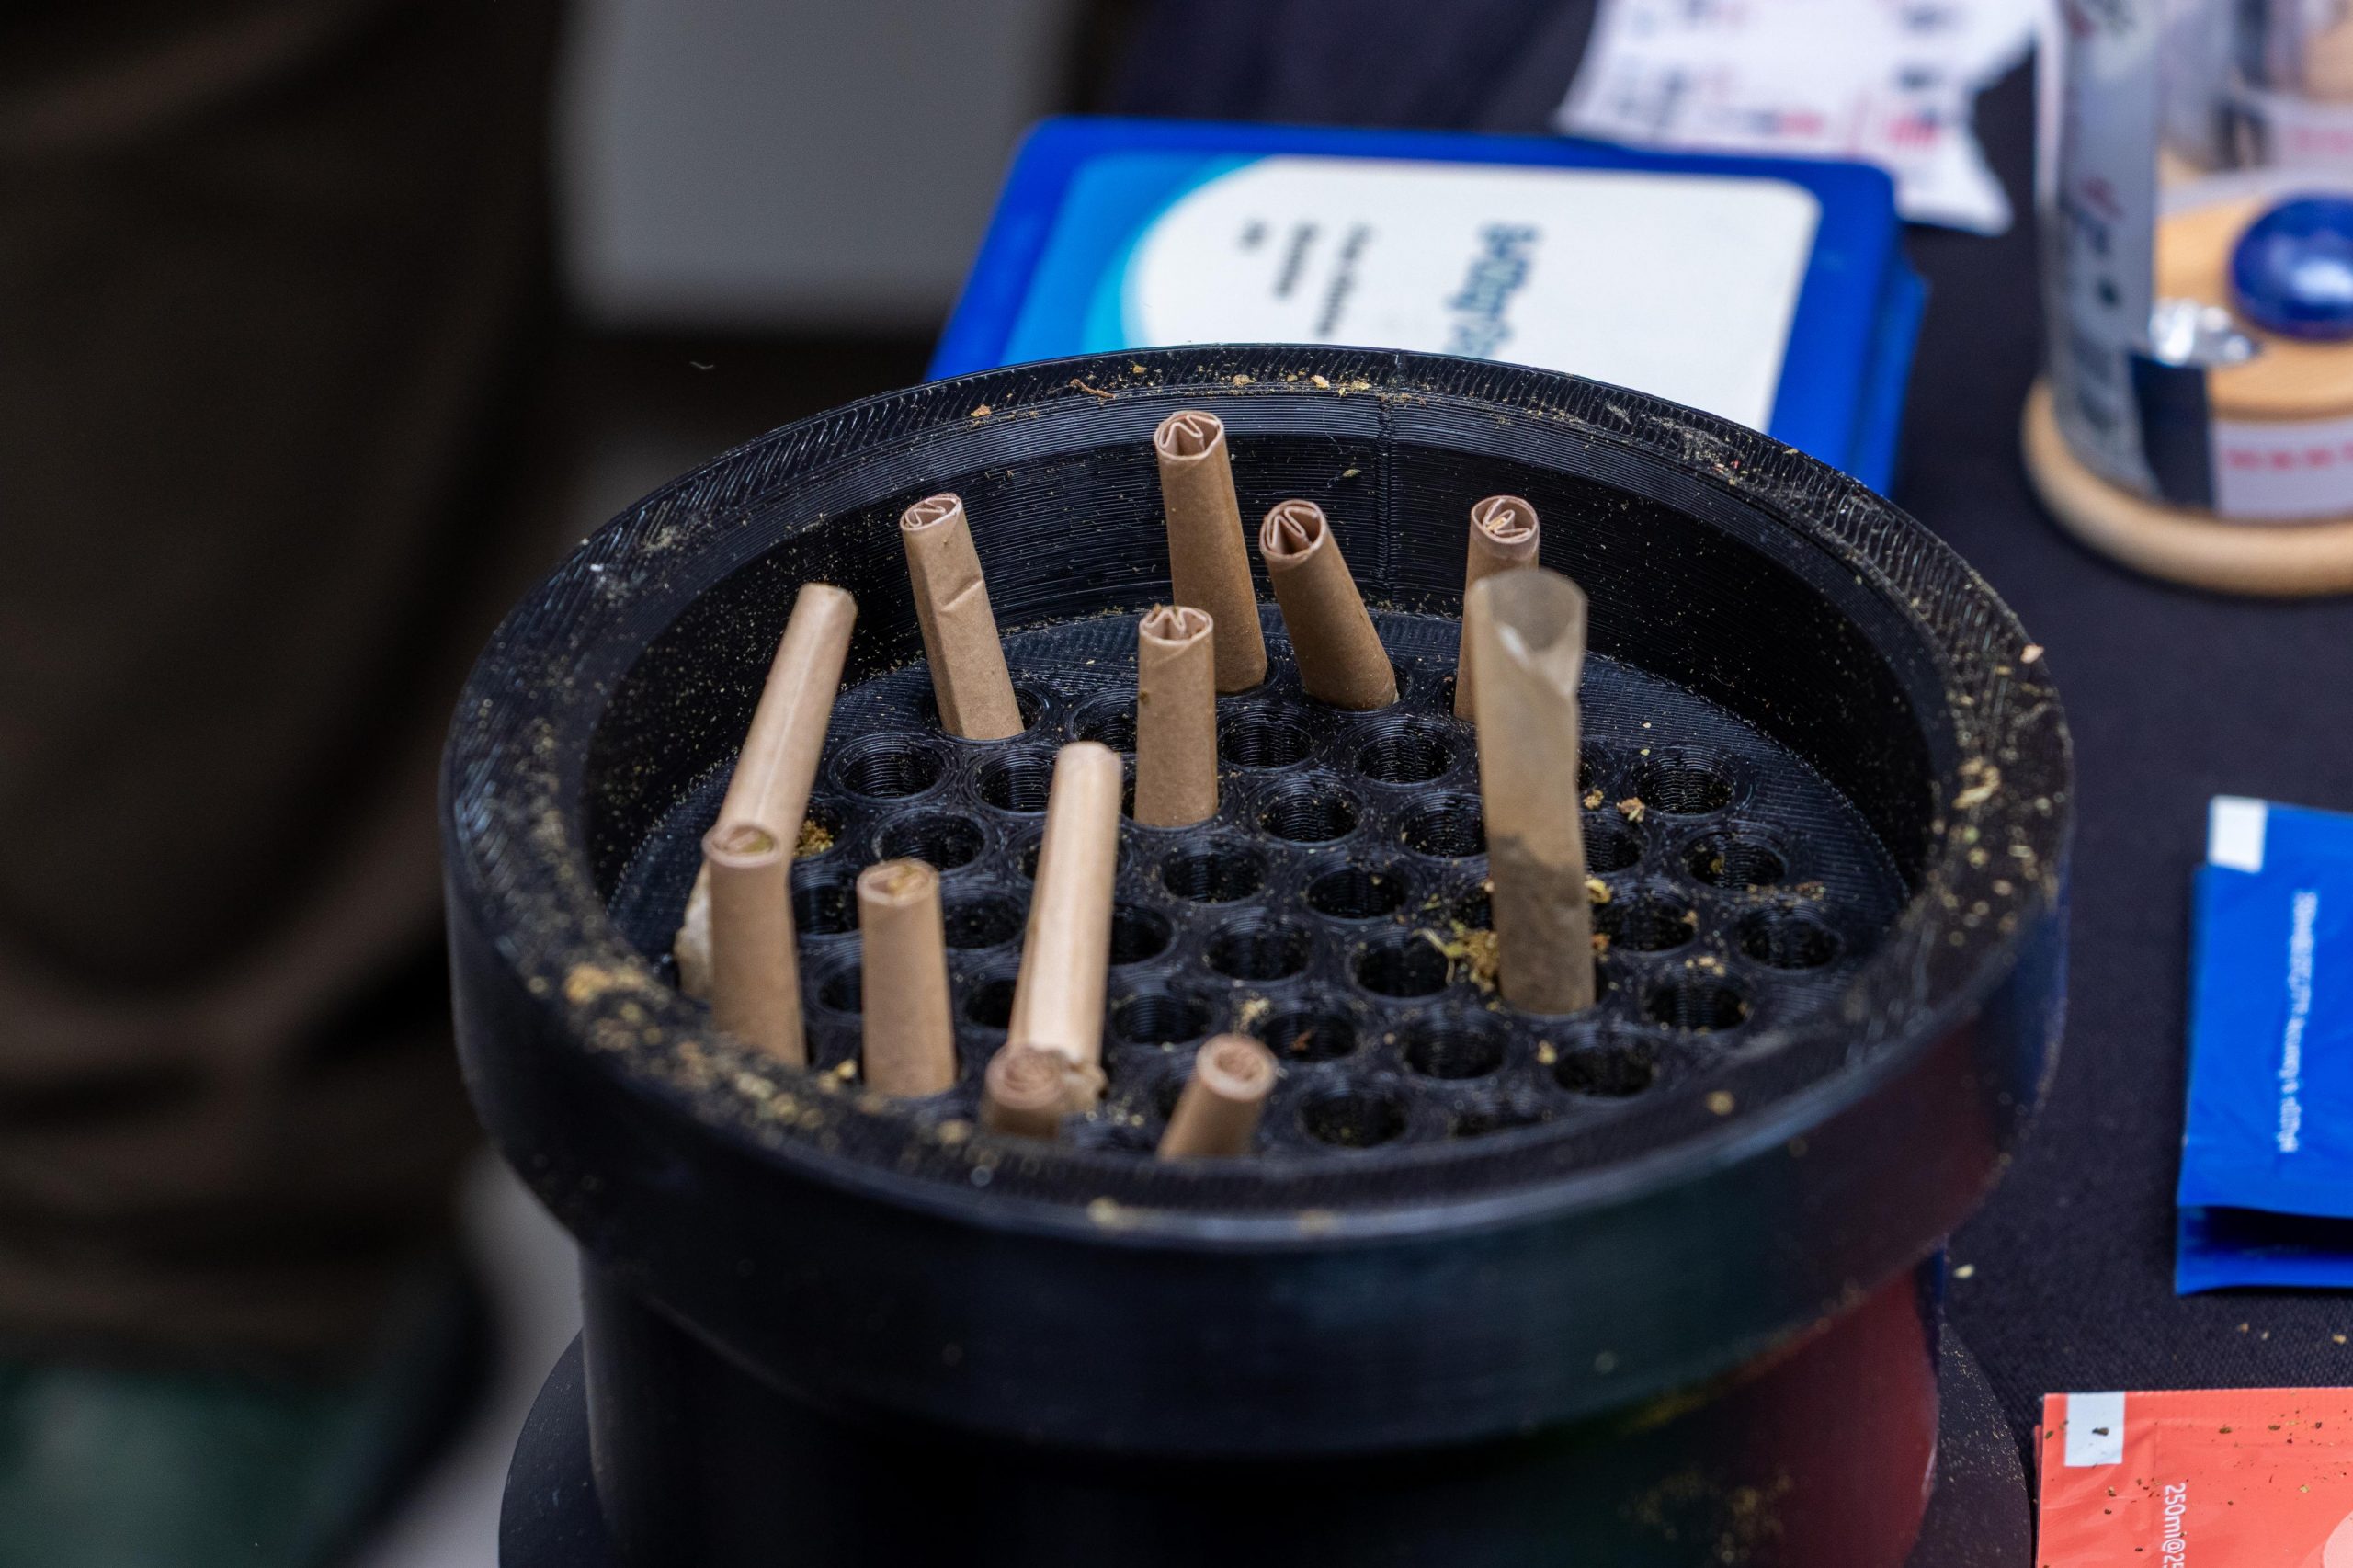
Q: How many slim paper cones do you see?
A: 12